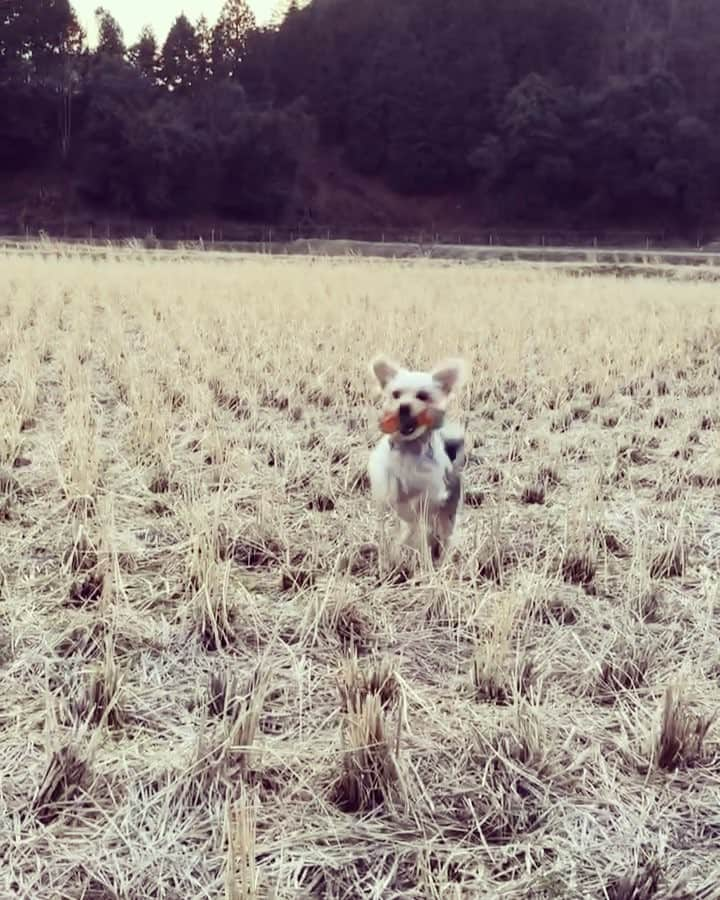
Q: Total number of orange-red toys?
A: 1